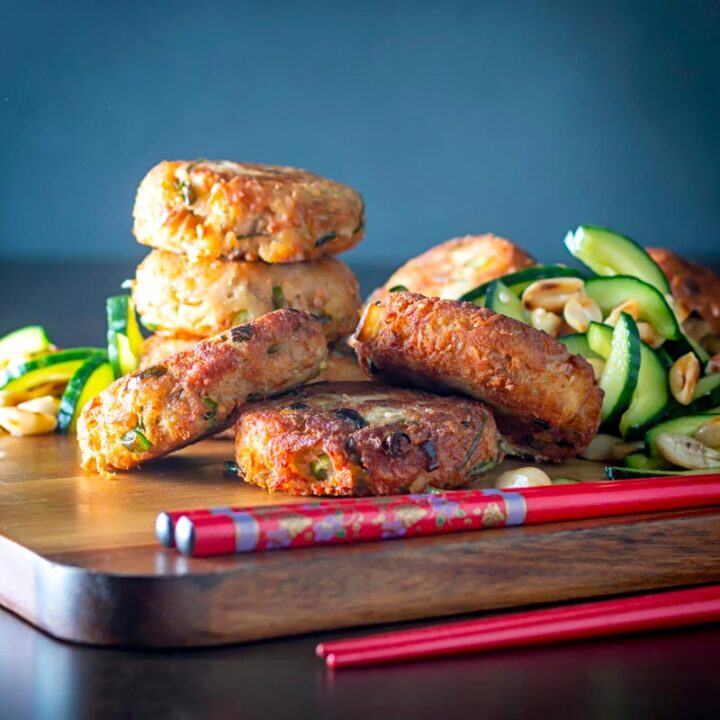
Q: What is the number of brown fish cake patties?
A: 8